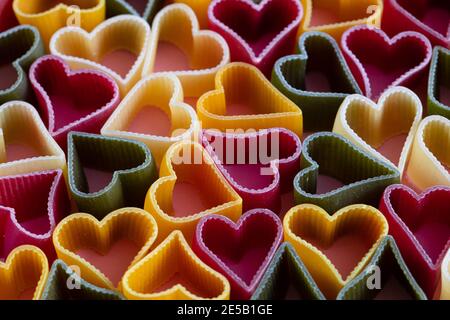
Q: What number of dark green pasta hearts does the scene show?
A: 9